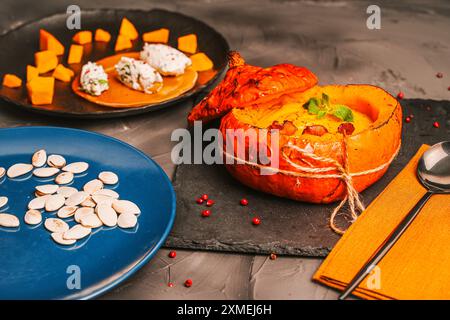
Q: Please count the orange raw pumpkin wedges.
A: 14